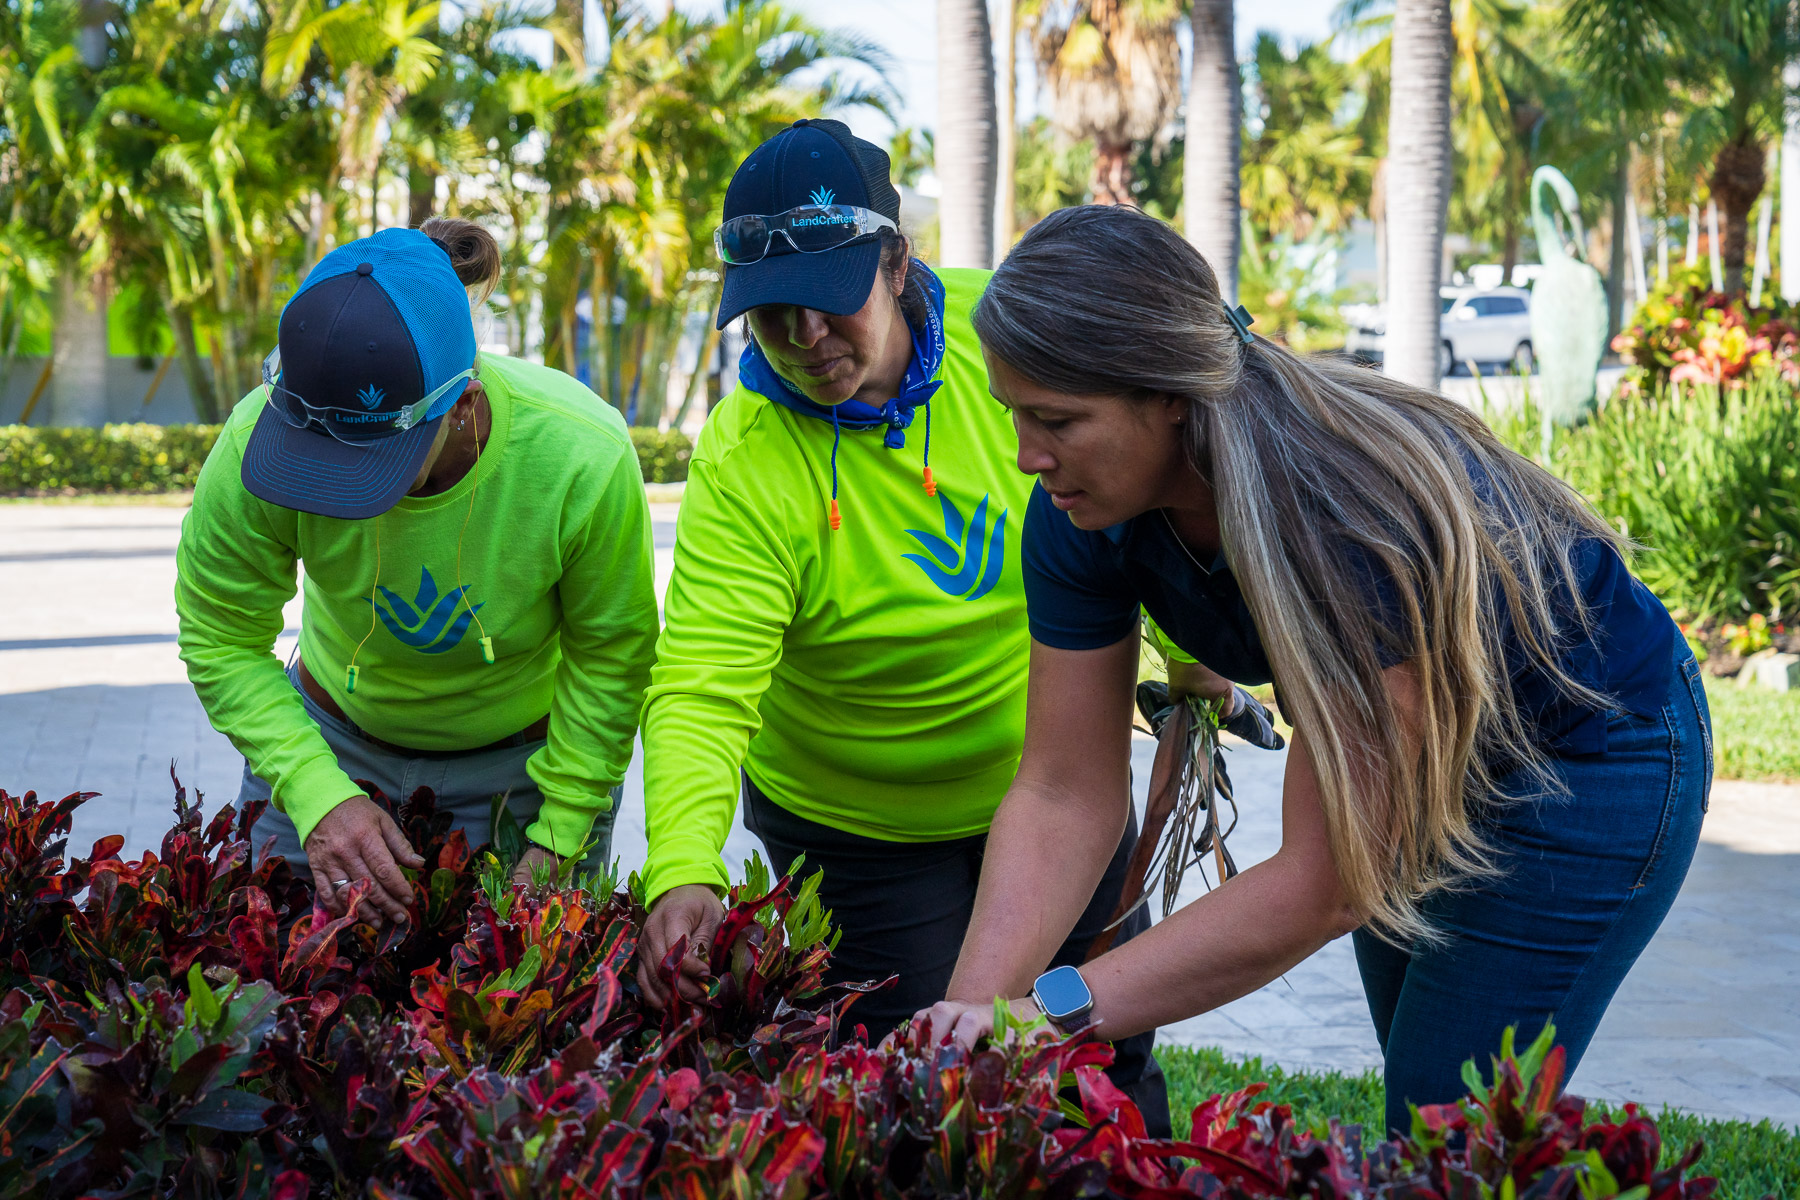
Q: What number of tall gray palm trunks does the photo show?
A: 3